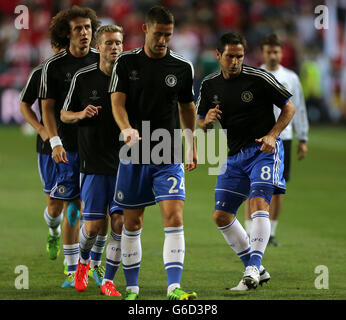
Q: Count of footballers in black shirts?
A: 5